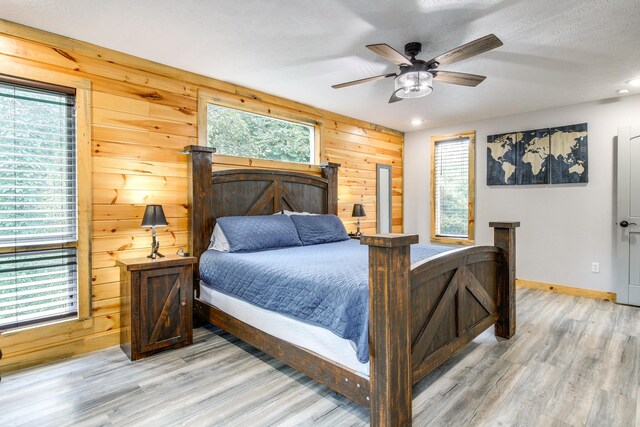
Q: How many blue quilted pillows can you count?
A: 2